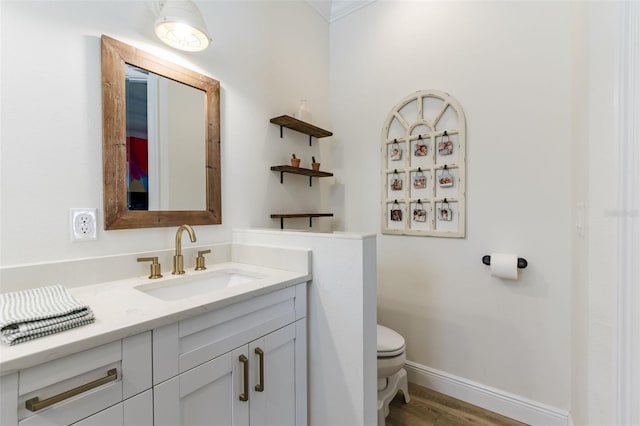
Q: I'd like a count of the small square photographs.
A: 9